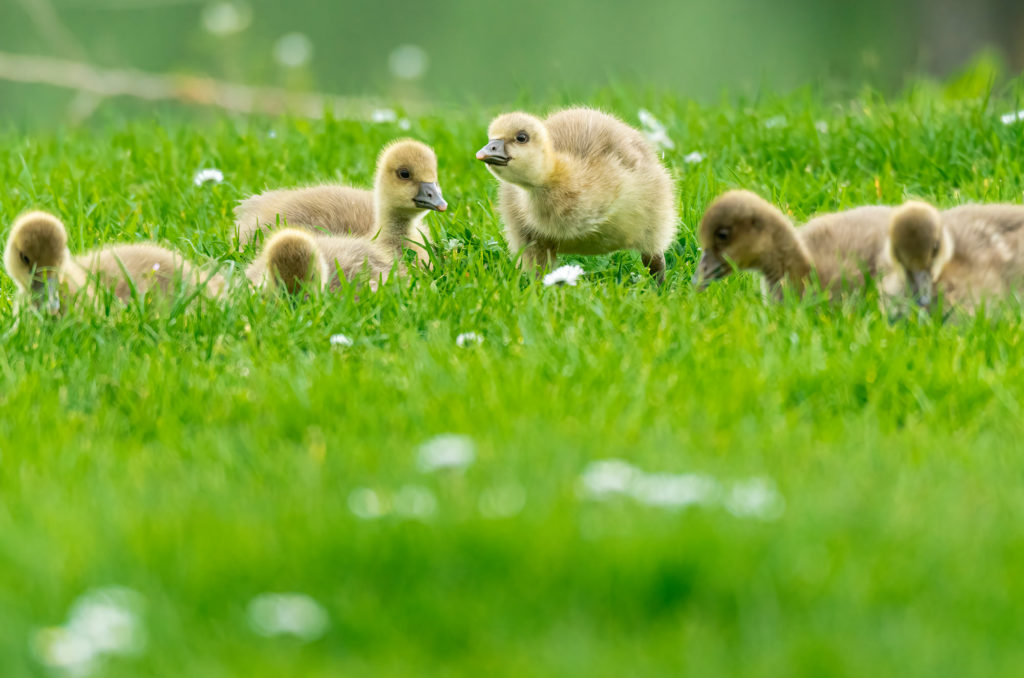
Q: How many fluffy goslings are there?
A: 6